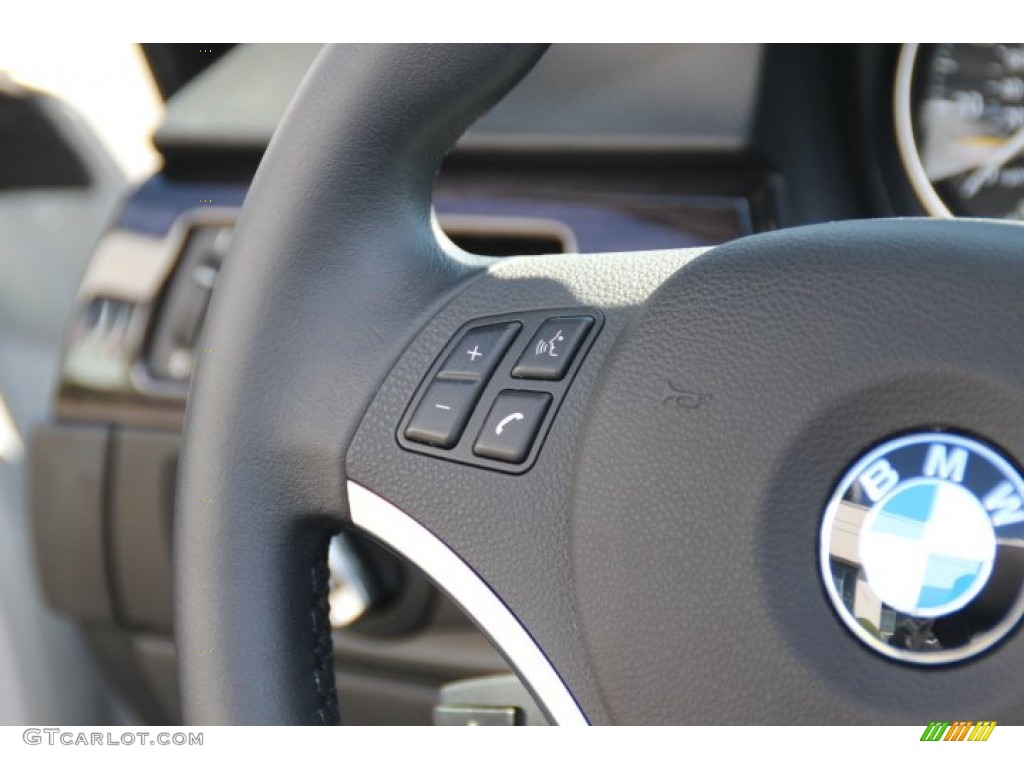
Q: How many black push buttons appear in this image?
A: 4